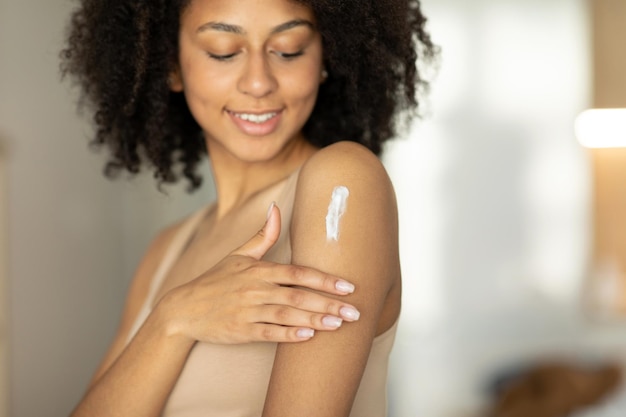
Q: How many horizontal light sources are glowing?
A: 1